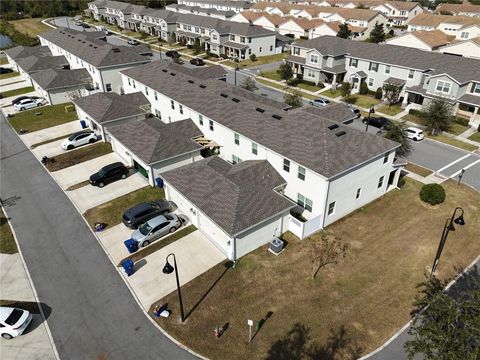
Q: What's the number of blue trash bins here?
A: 4